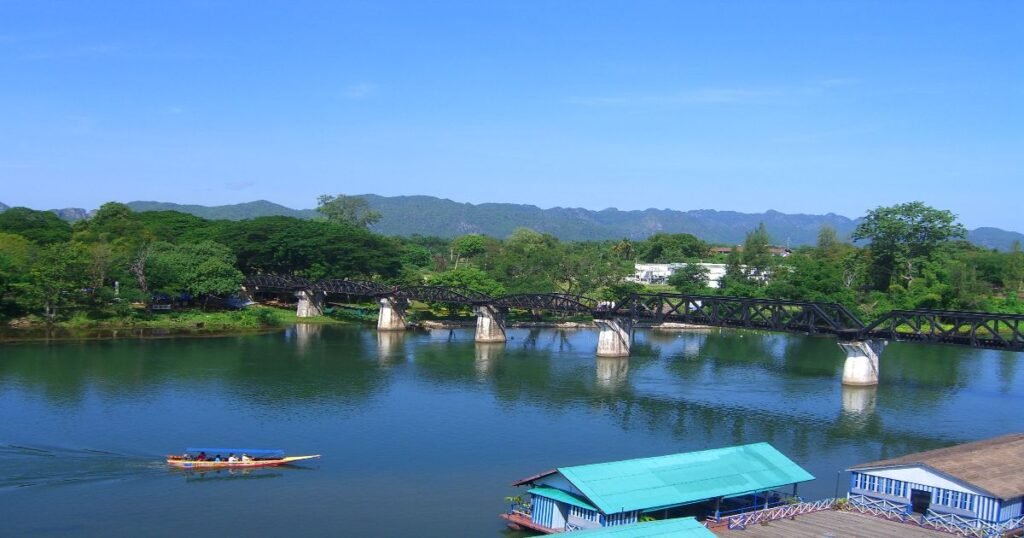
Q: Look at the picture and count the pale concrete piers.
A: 5